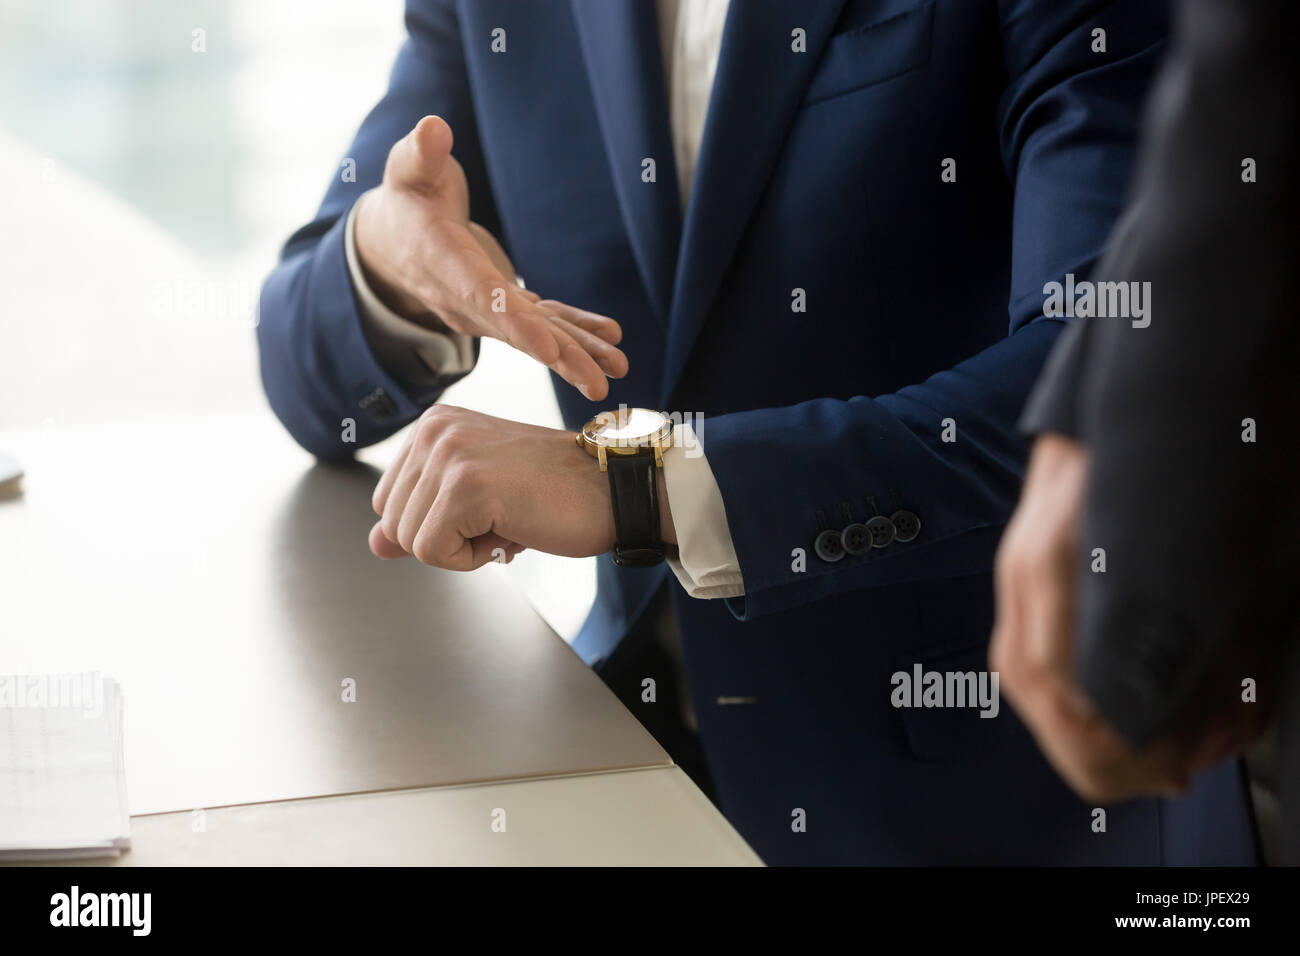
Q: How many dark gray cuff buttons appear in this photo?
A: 4